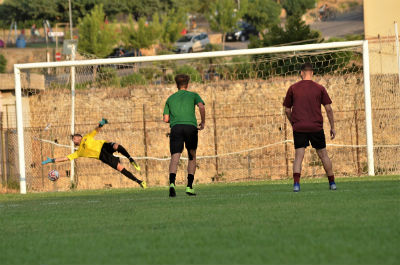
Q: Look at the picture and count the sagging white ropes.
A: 1